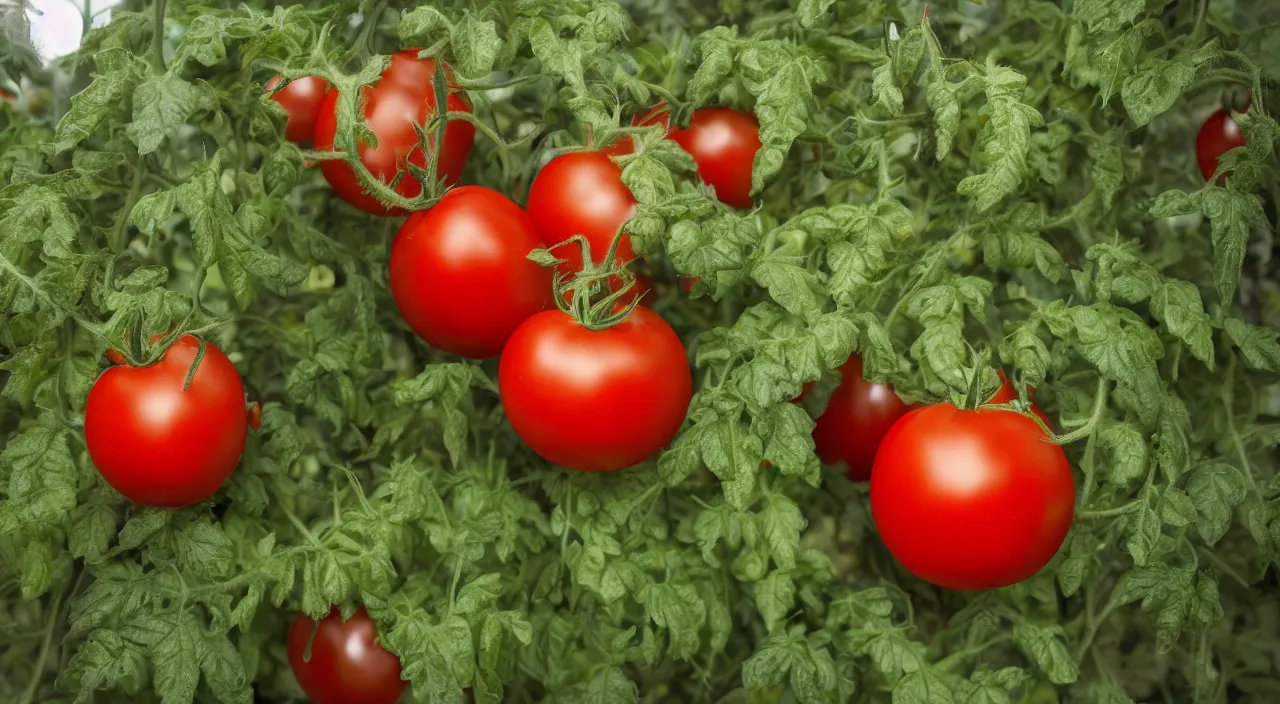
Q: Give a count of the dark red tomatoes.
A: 3